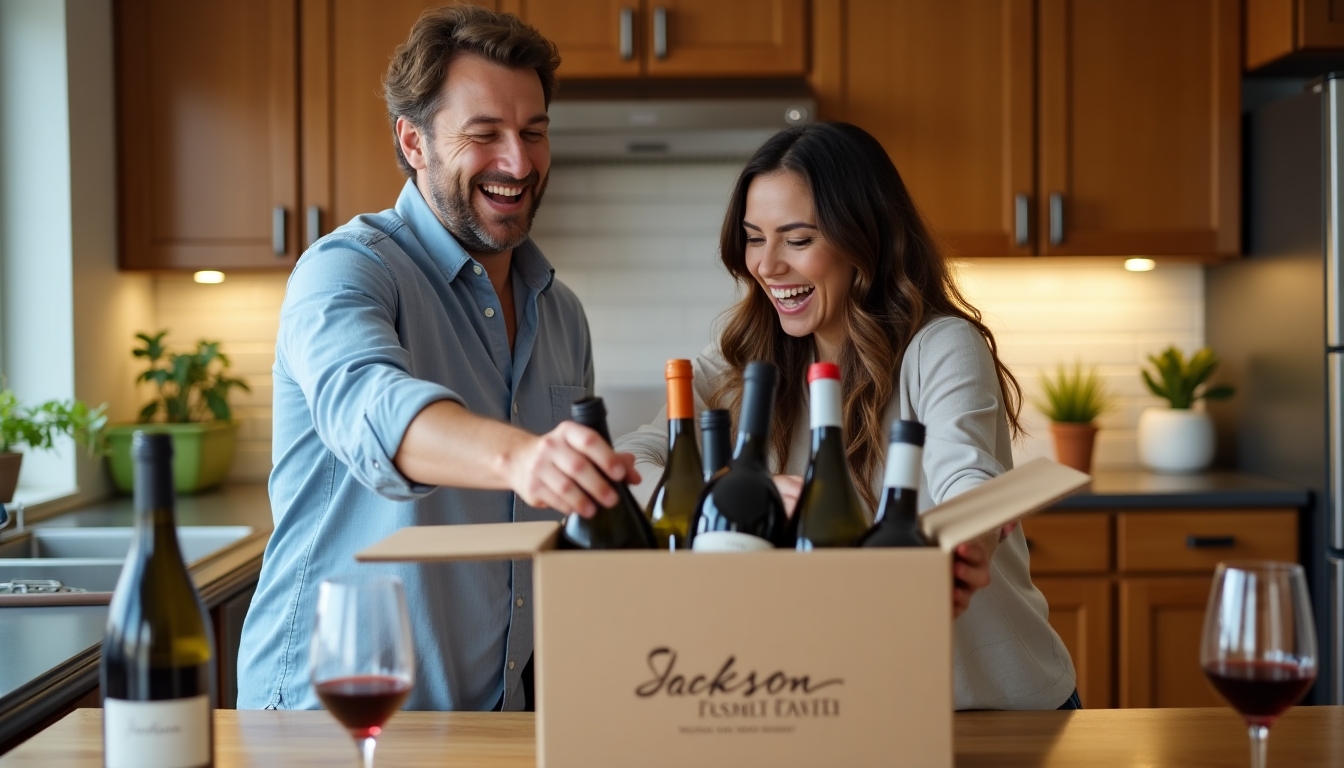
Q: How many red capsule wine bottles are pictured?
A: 1